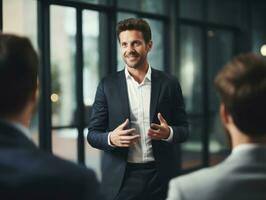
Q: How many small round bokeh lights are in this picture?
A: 2